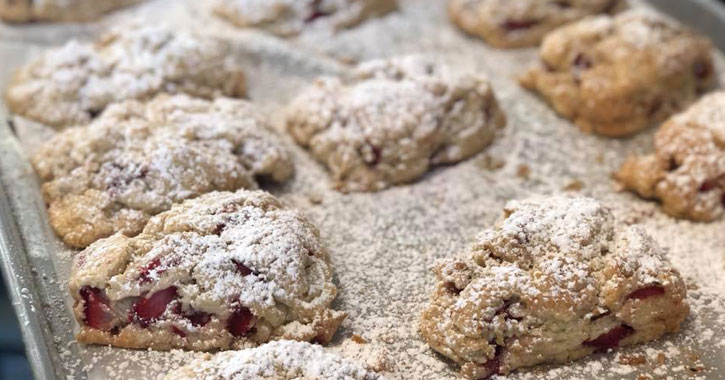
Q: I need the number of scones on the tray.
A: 11